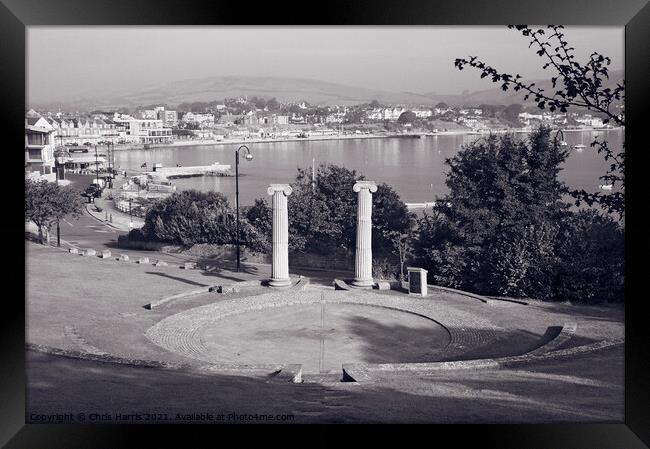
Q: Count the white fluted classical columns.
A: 2